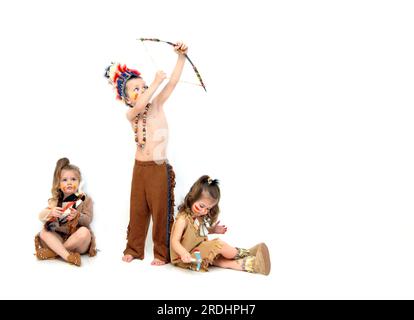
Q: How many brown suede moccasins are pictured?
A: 2